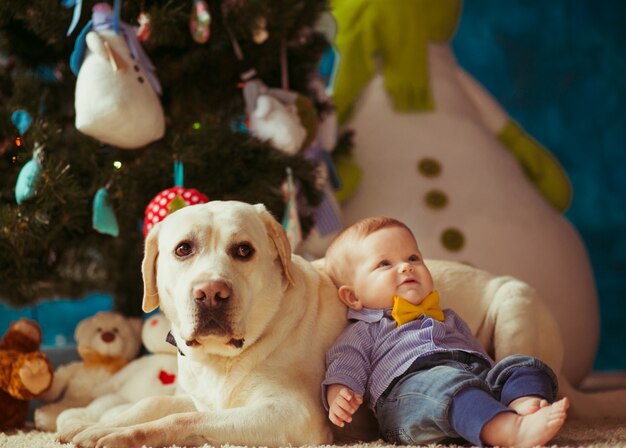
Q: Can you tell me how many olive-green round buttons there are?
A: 3